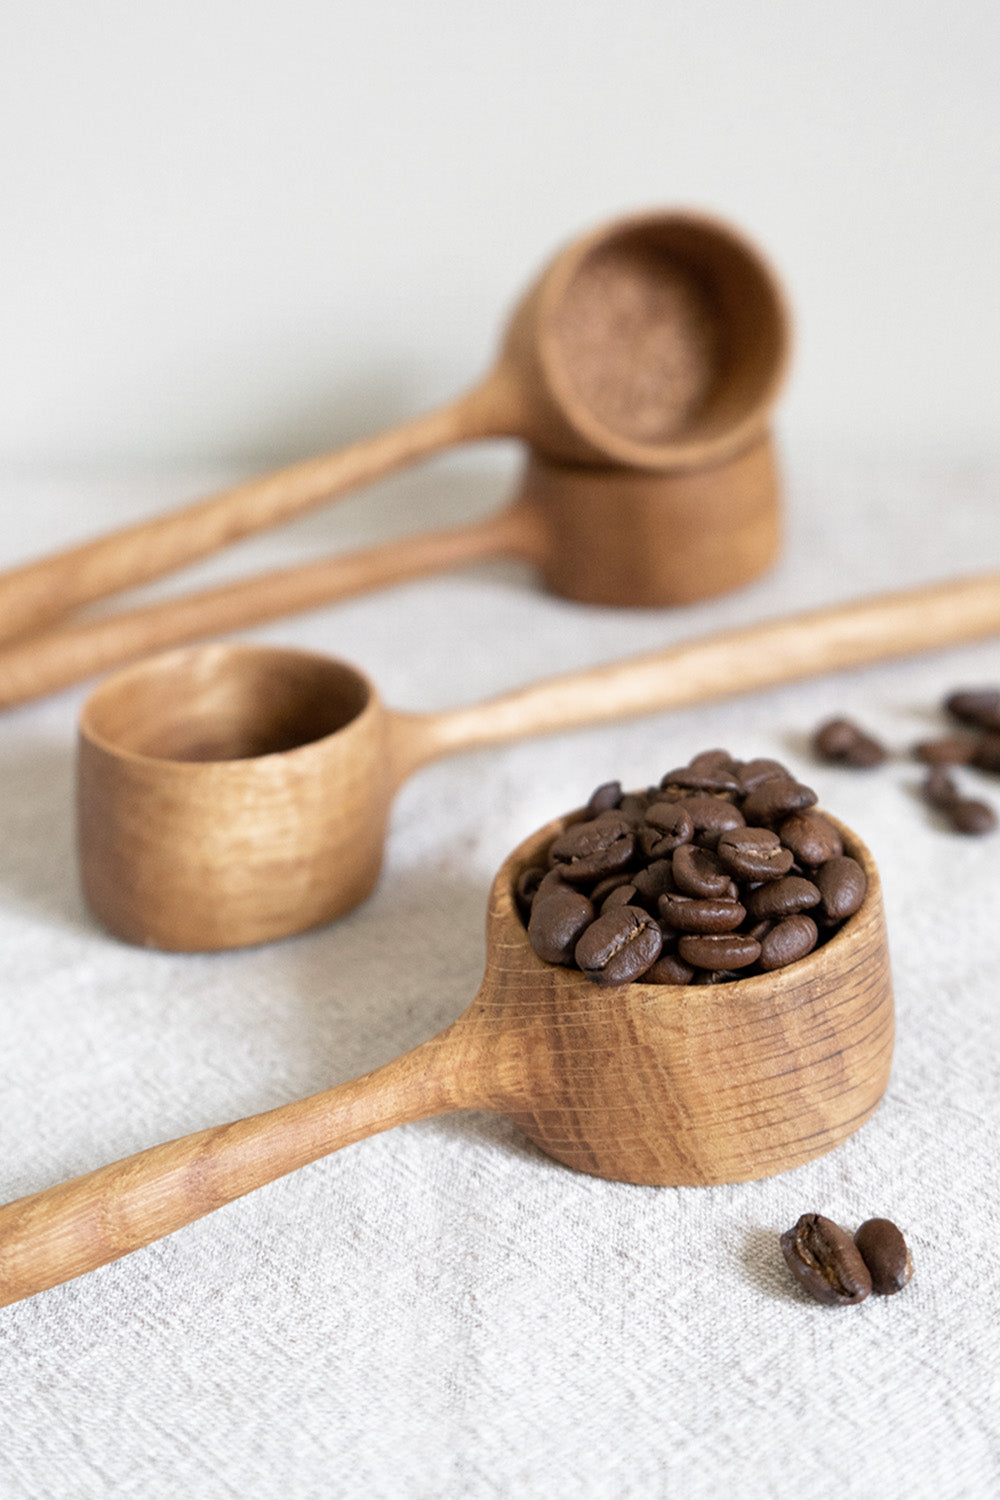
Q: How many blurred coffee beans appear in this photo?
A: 7